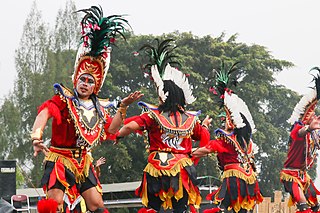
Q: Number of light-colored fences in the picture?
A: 1